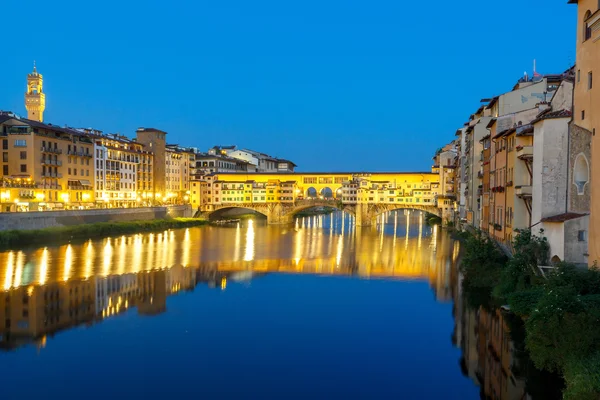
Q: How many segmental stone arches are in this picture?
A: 3